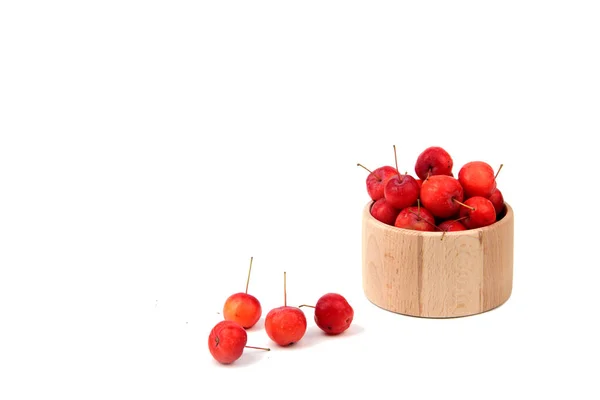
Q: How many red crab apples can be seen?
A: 15